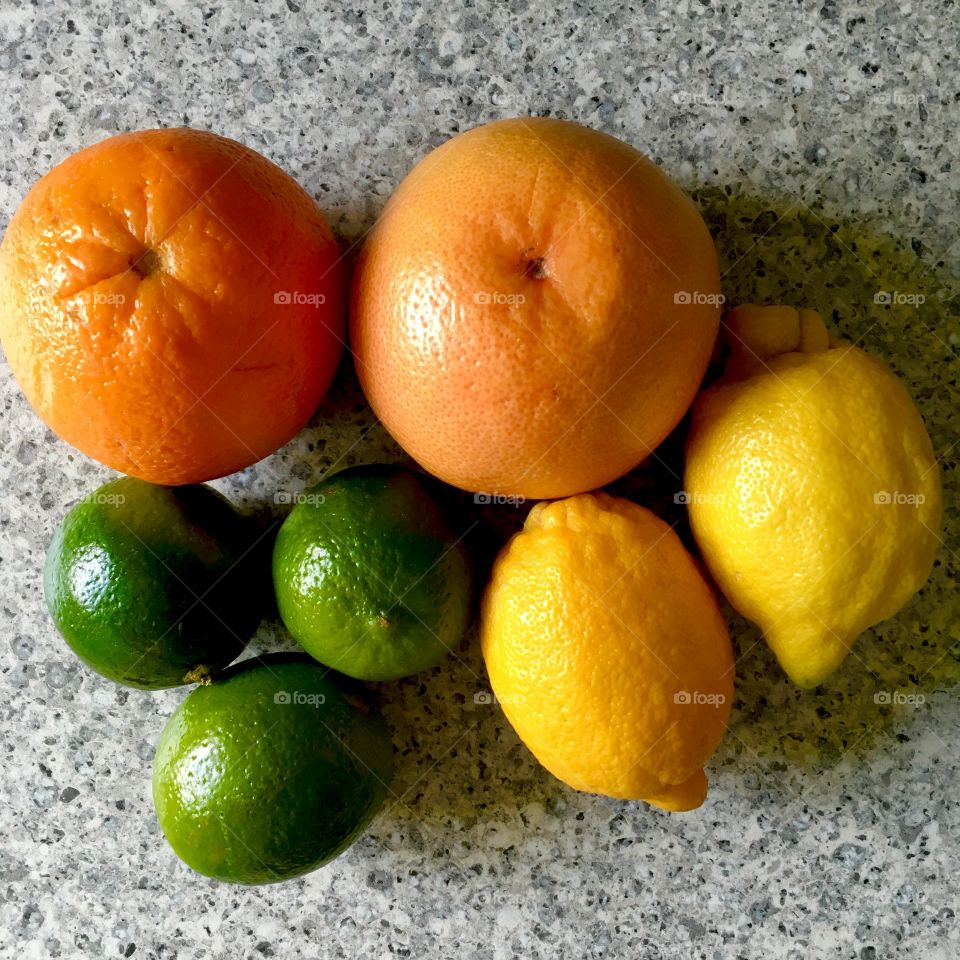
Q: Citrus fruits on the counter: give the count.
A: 7